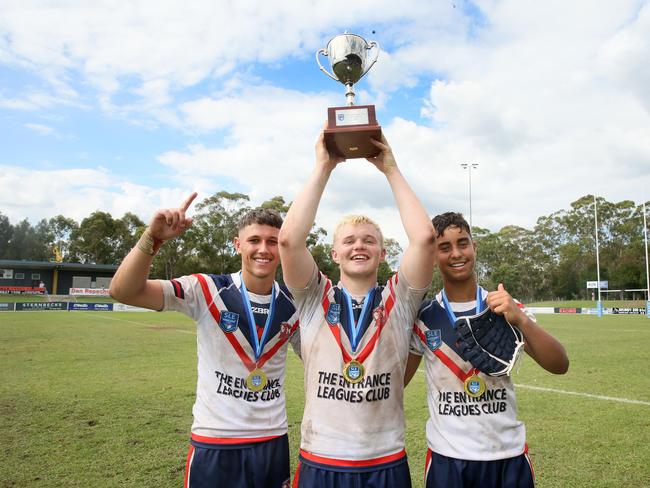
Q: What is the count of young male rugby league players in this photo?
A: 3